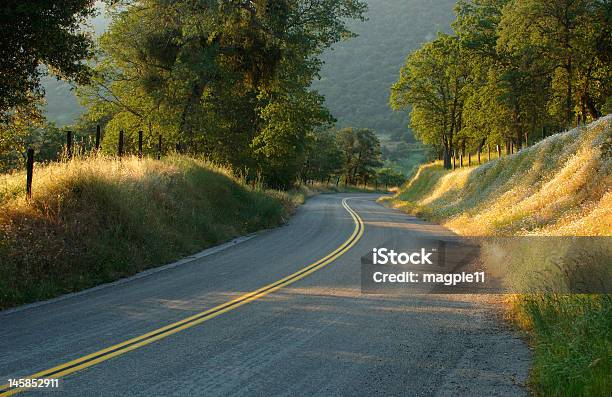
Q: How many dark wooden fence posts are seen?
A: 6